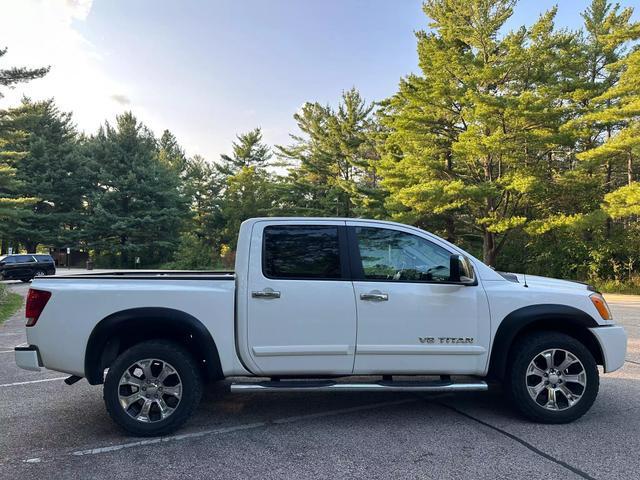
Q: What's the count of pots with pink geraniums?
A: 0